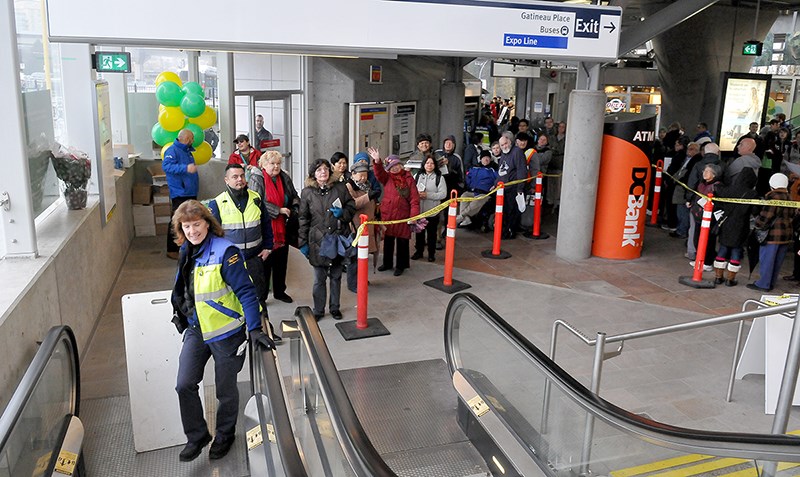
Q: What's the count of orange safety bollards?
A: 6